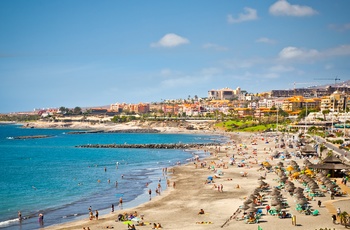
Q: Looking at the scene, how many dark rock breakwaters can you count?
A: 3